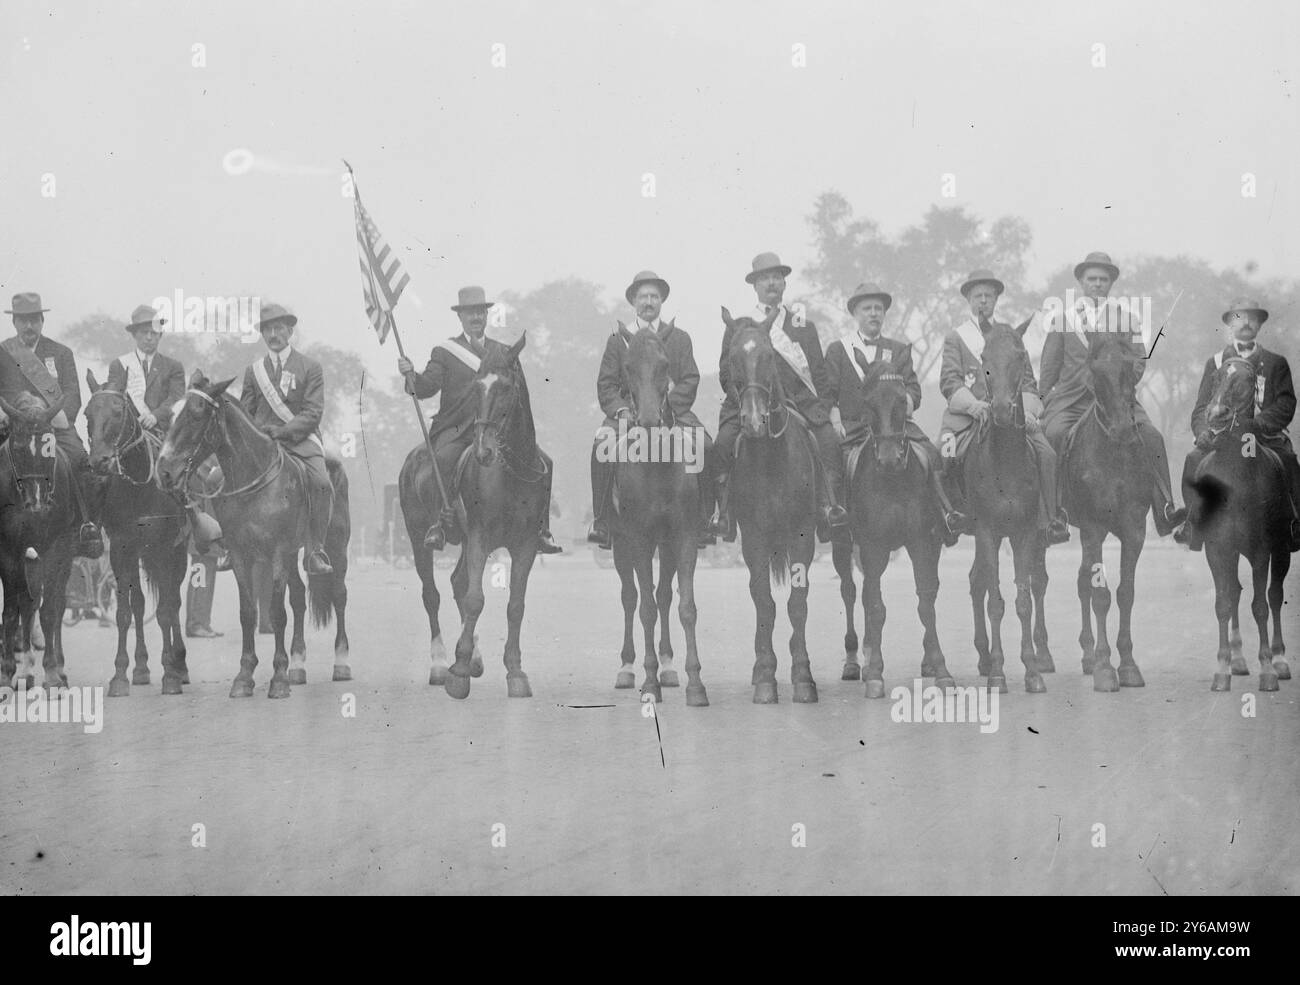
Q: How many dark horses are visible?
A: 10